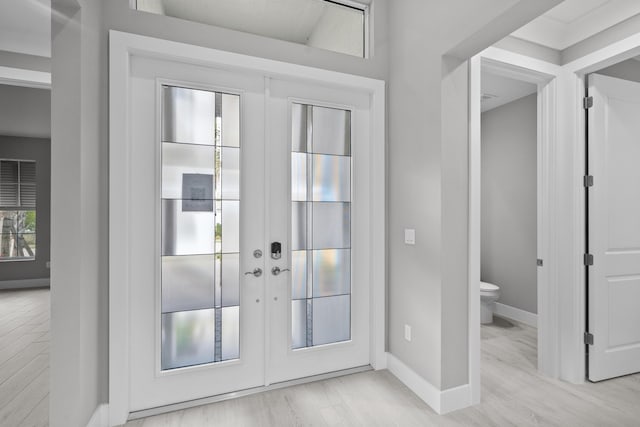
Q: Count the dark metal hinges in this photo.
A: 4